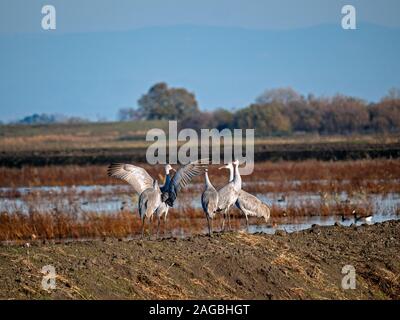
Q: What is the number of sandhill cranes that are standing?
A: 5